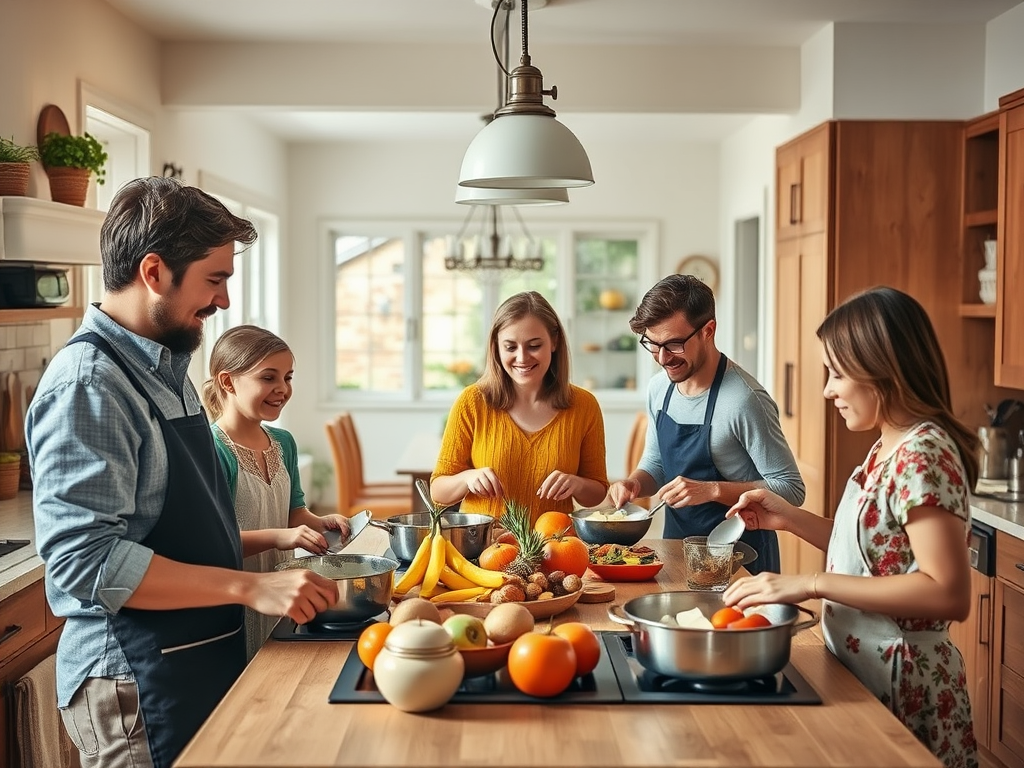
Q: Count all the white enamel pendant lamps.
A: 2